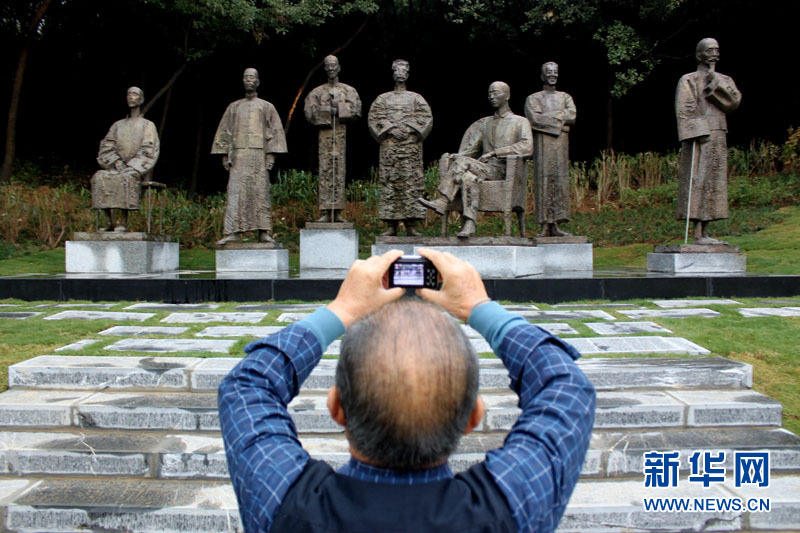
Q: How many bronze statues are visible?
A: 7